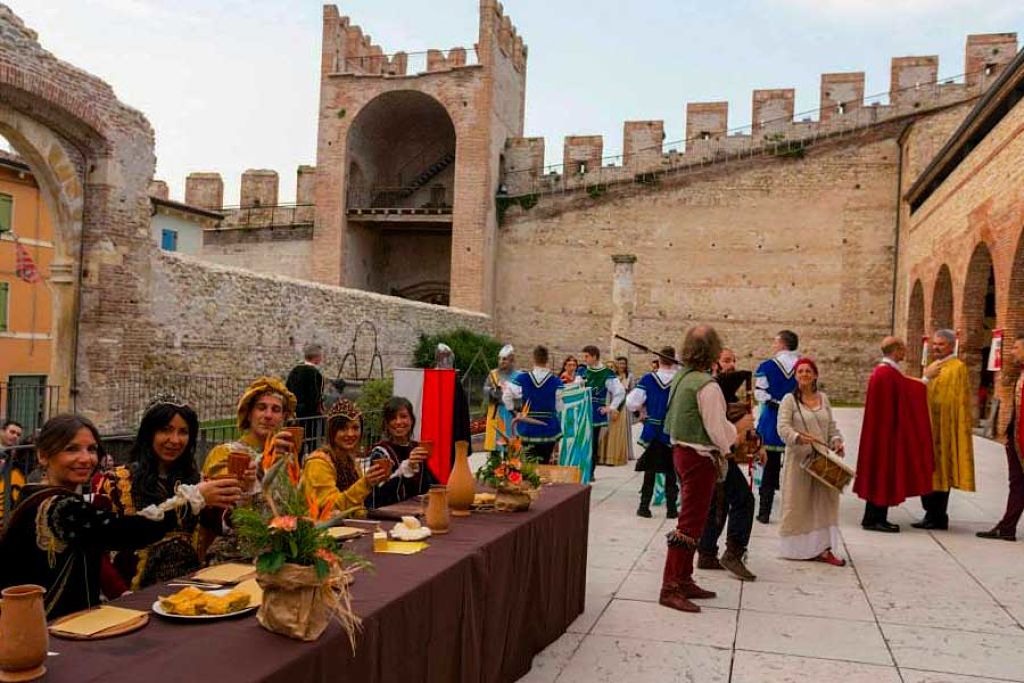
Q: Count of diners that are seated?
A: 5